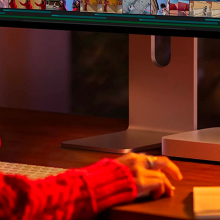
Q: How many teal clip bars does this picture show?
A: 6